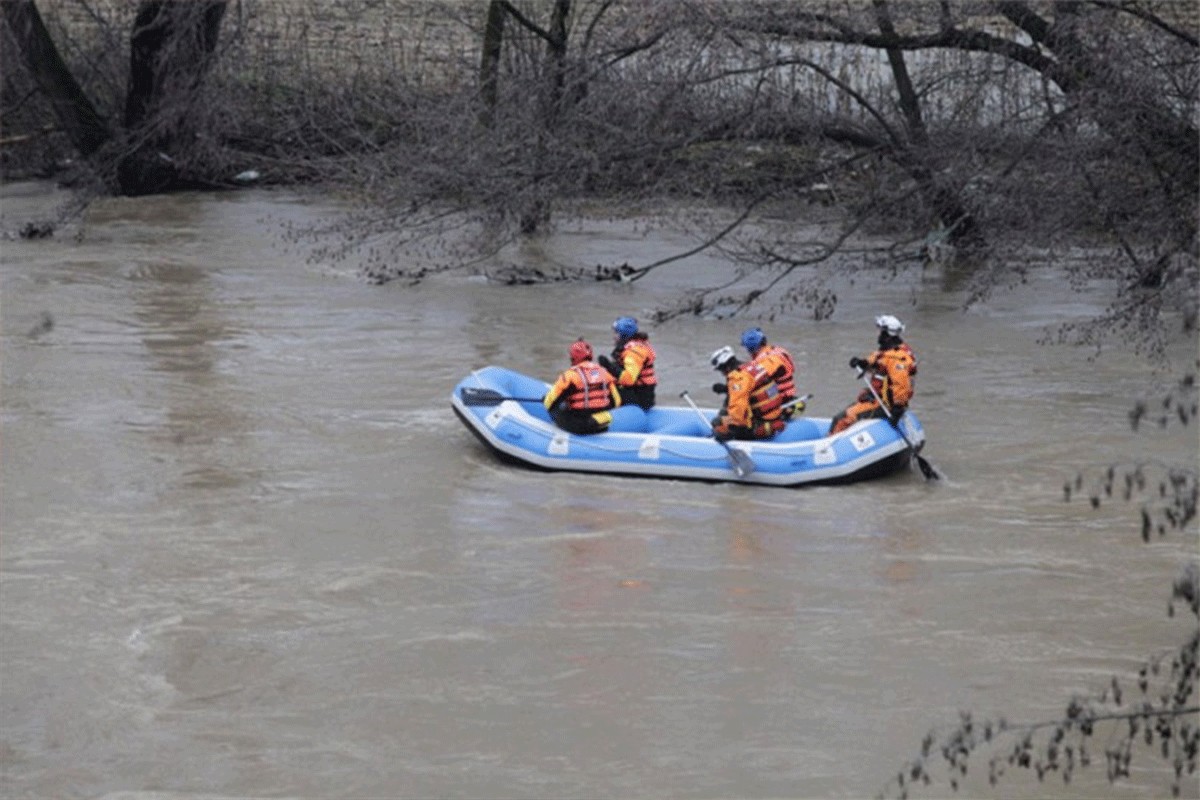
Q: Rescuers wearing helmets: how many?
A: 5